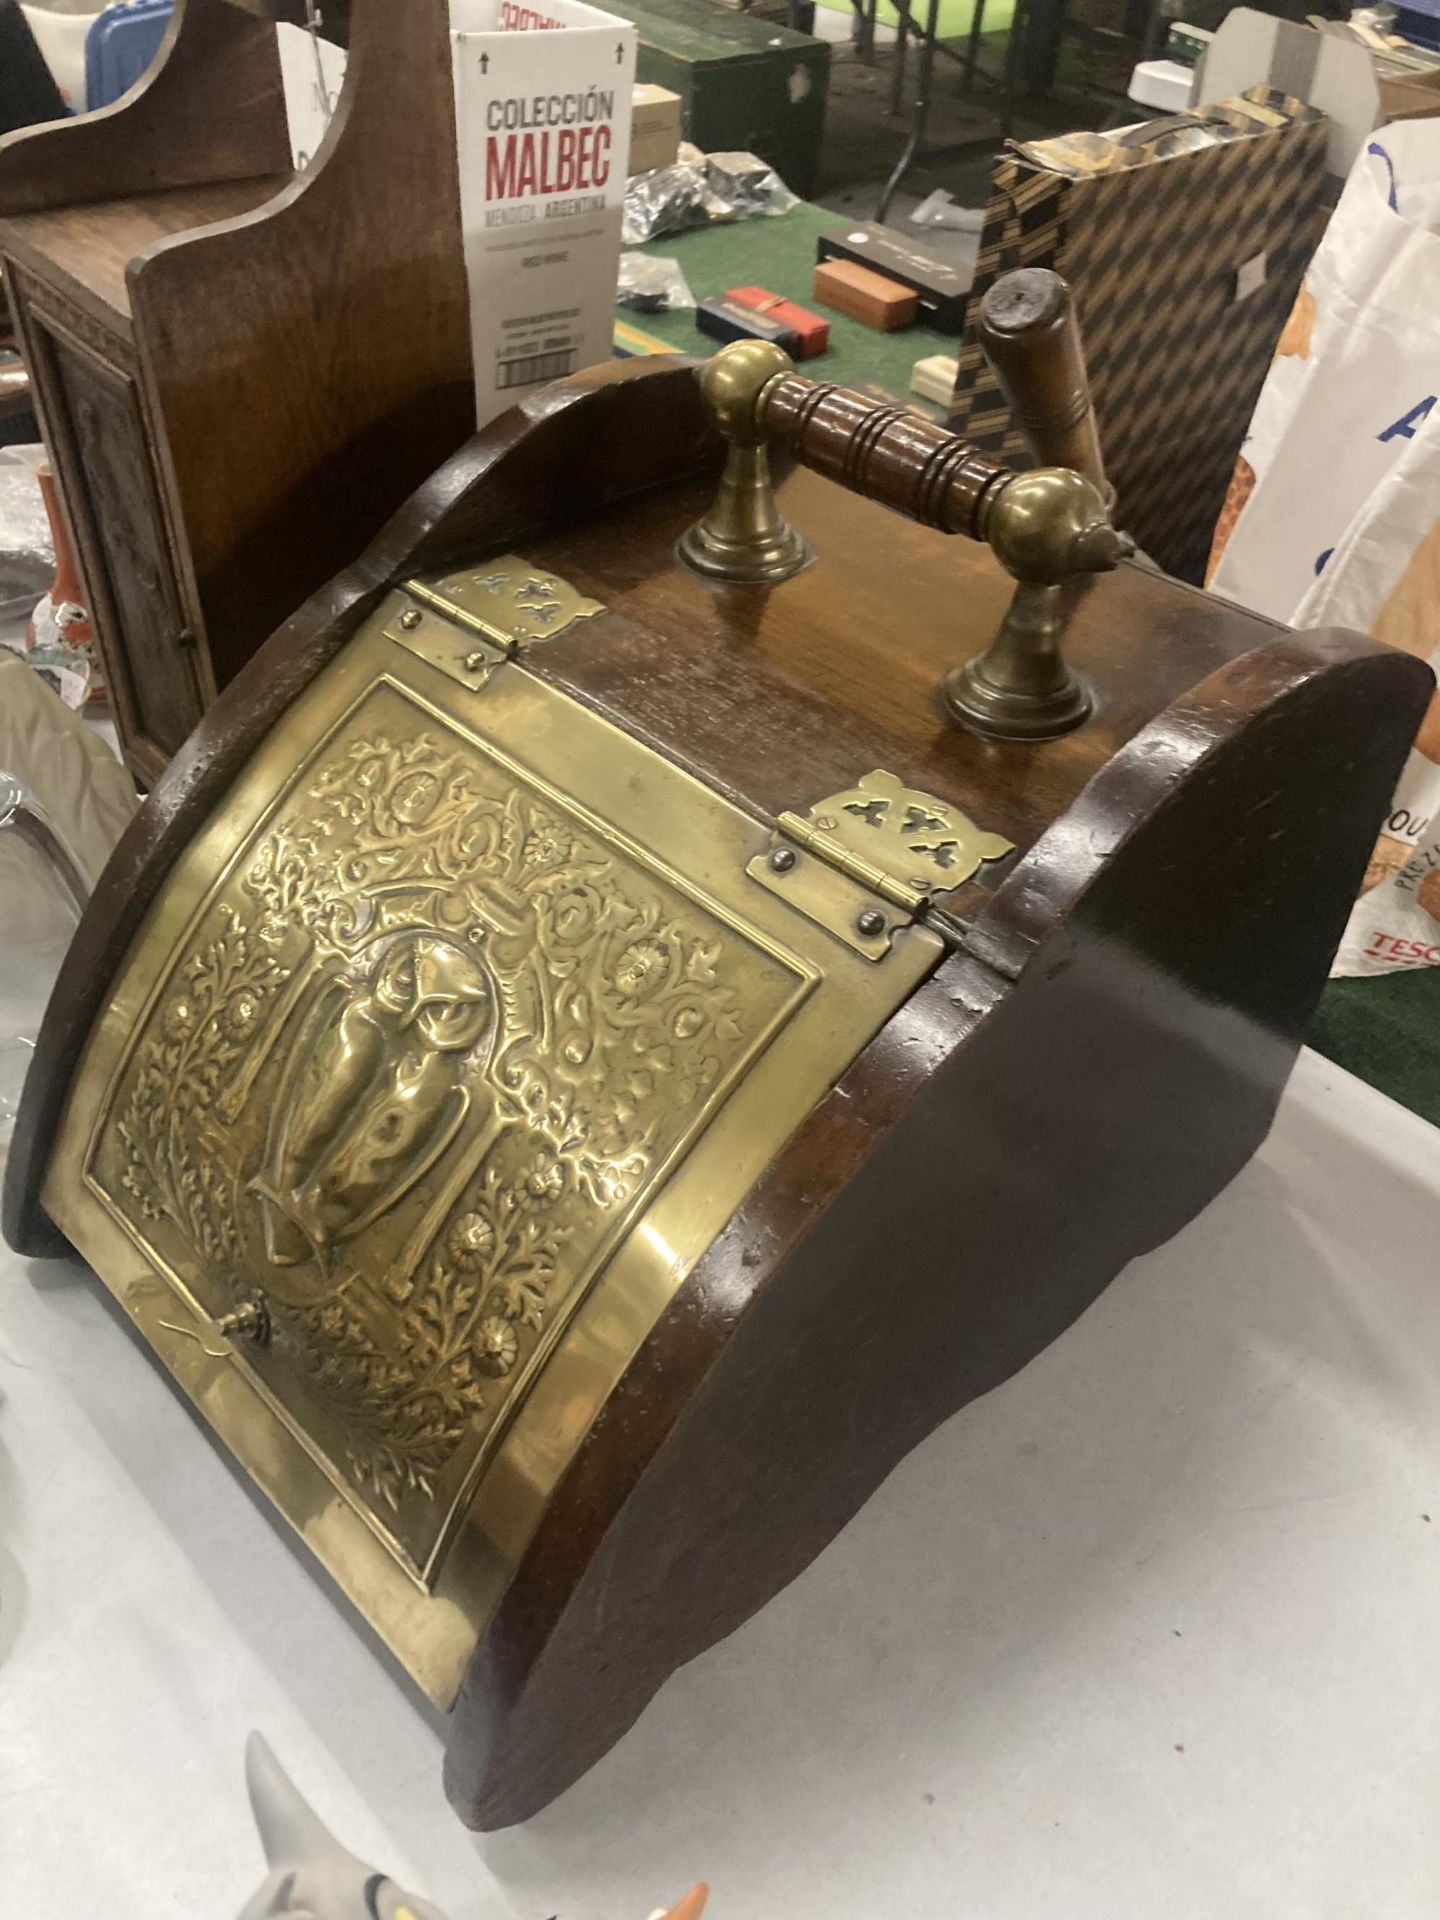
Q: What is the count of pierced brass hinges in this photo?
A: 2